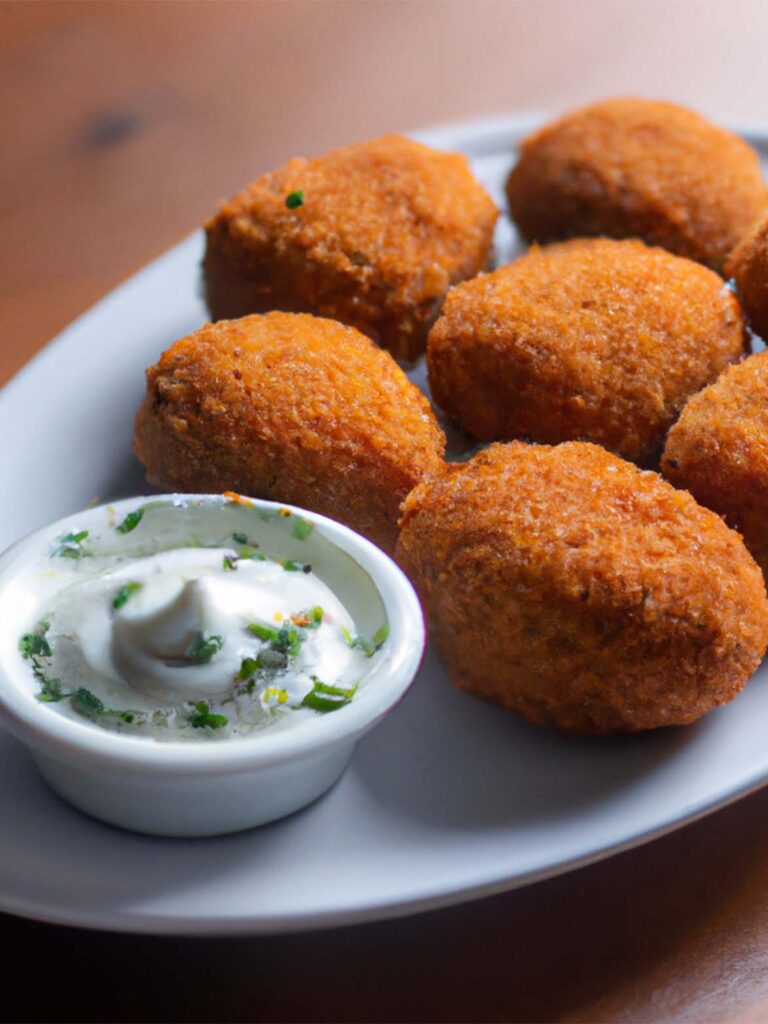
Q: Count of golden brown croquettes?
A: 7